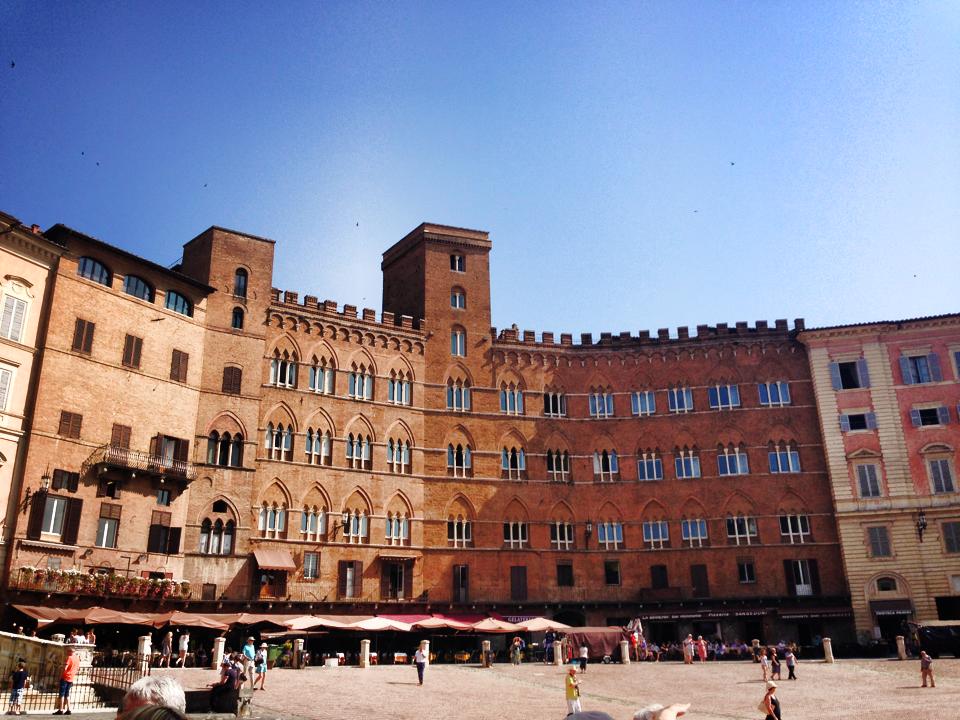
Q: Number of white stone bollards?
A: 11